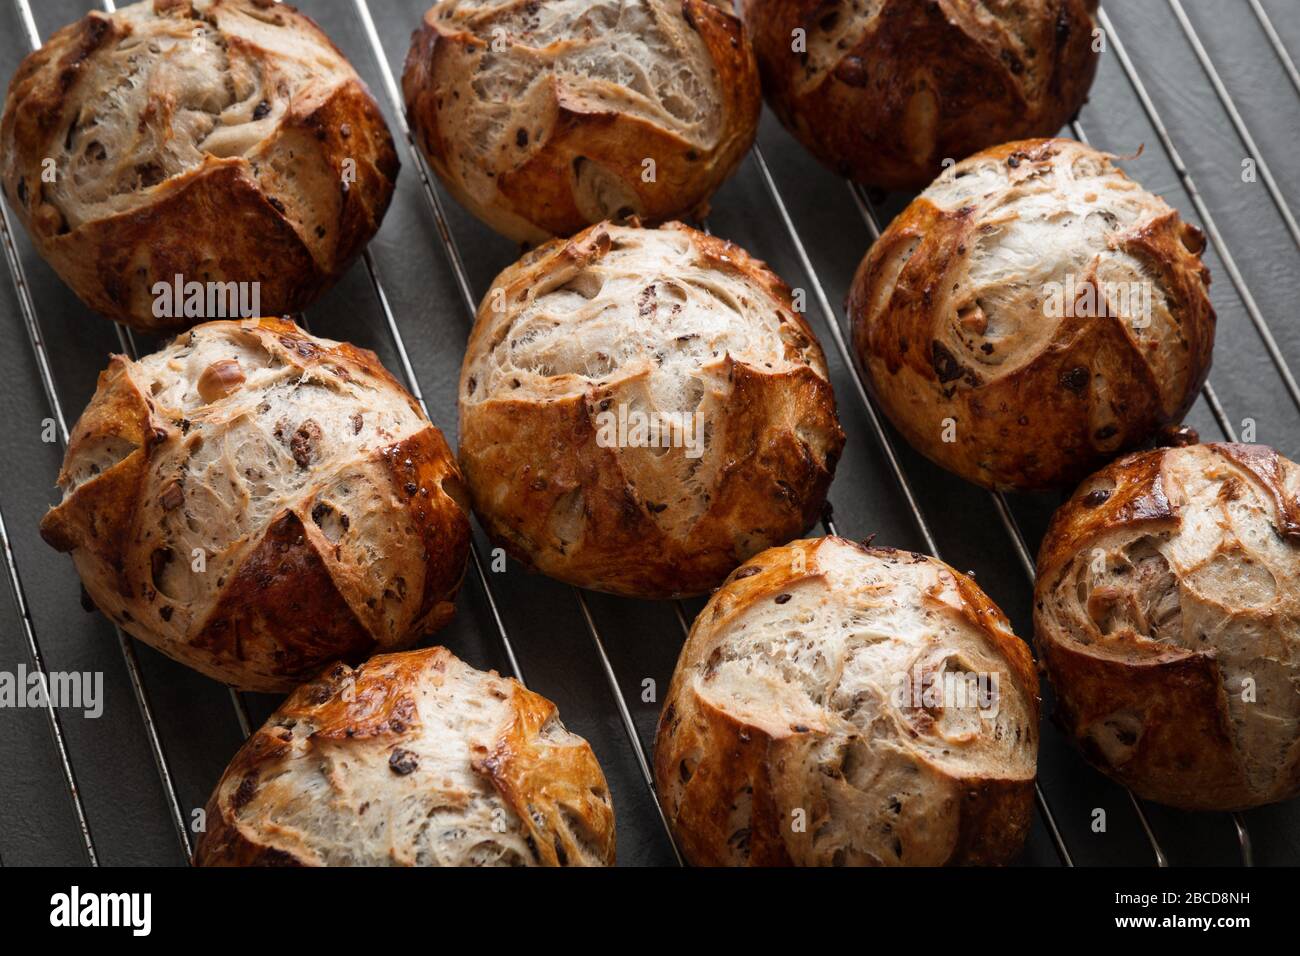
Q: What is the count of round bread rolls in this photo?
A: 9